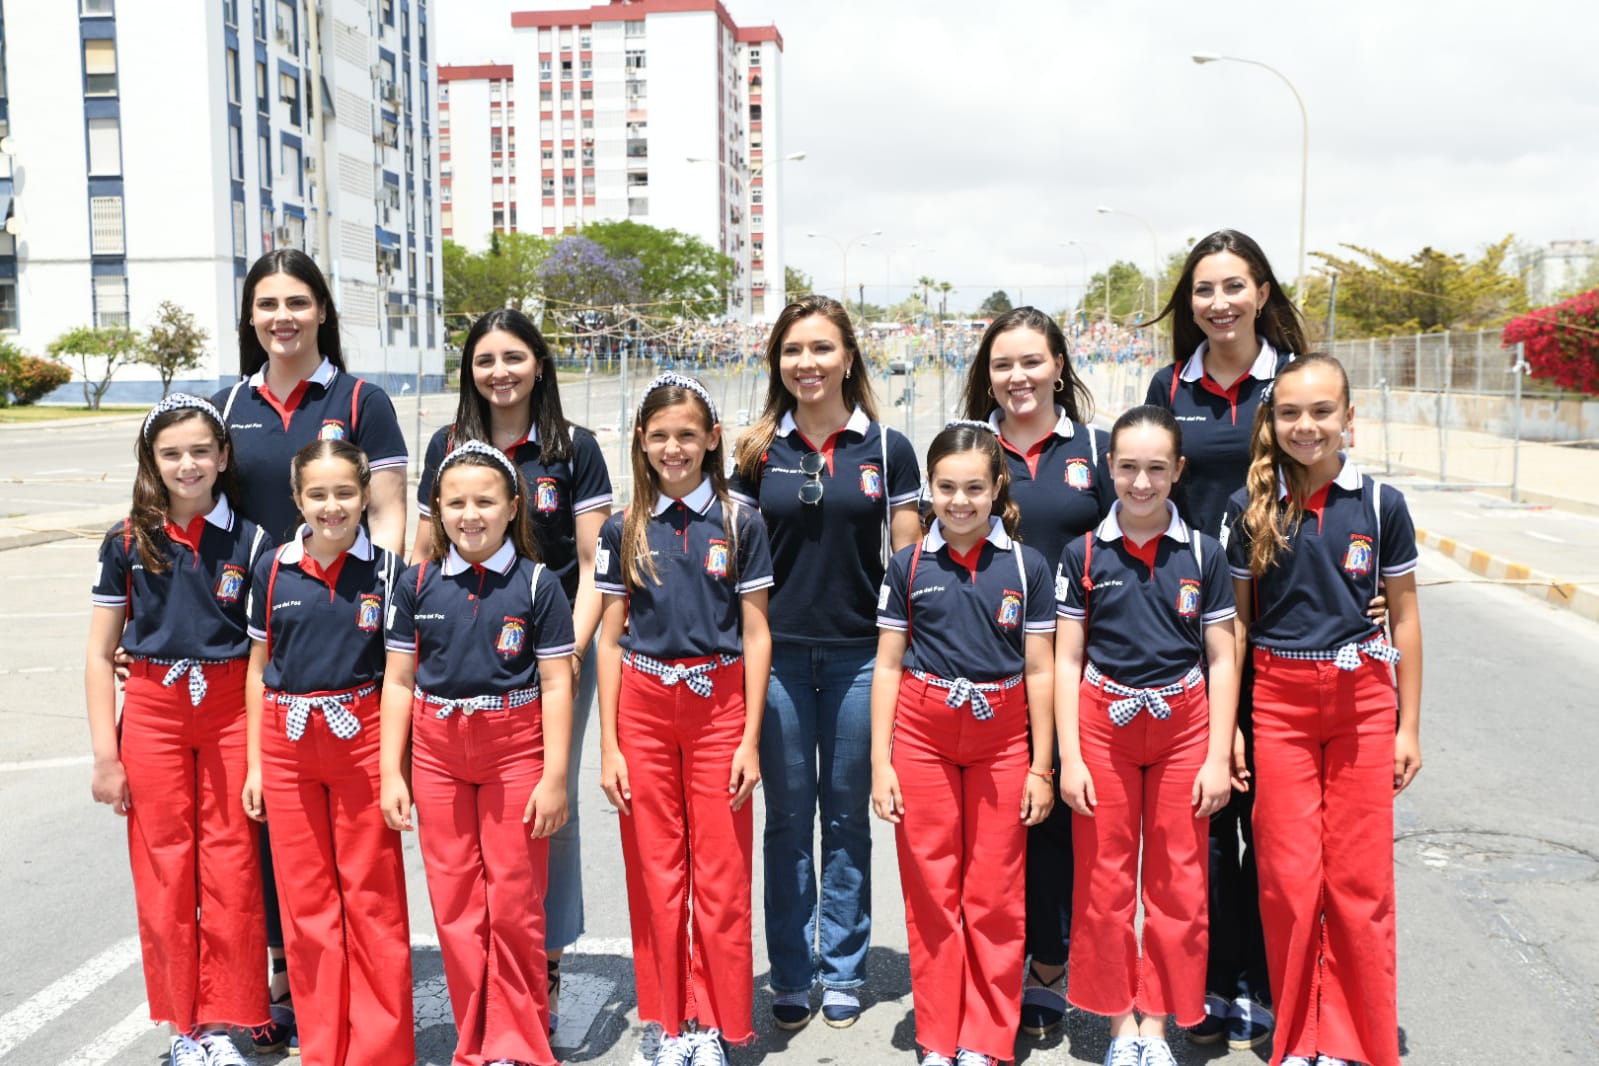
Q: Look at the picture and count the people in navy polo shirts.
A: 12